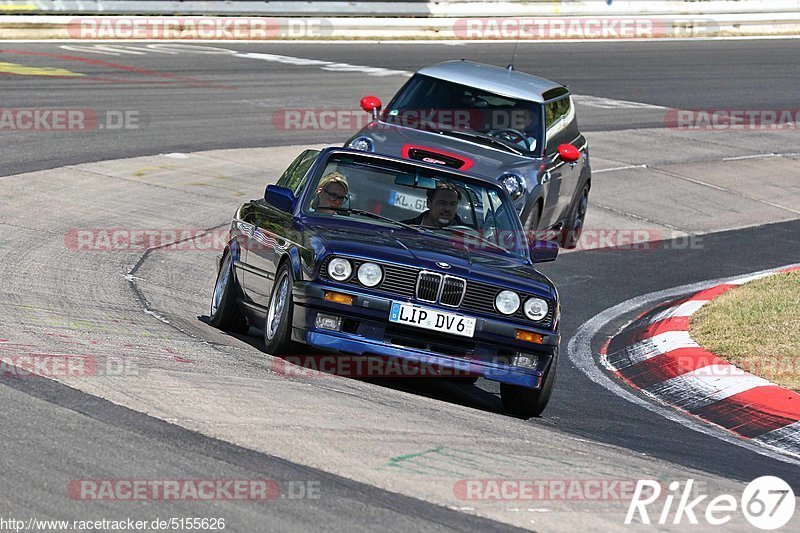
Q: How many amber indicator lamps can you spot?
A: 2